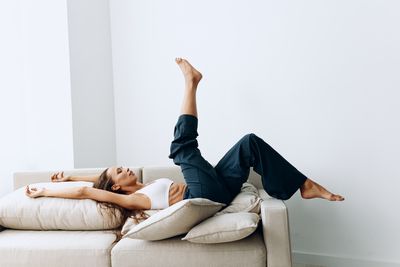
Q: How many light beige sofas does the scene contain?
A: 1